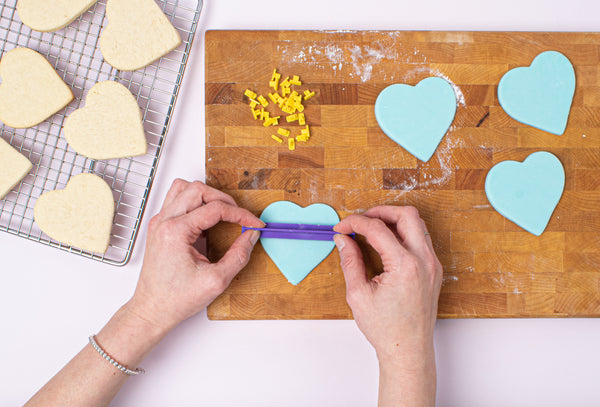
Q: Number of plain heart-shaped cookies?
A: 6